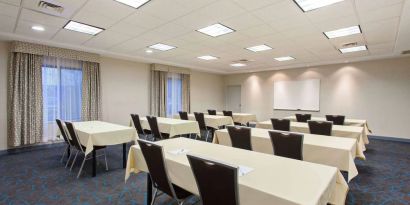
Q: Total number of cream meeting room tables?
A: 8